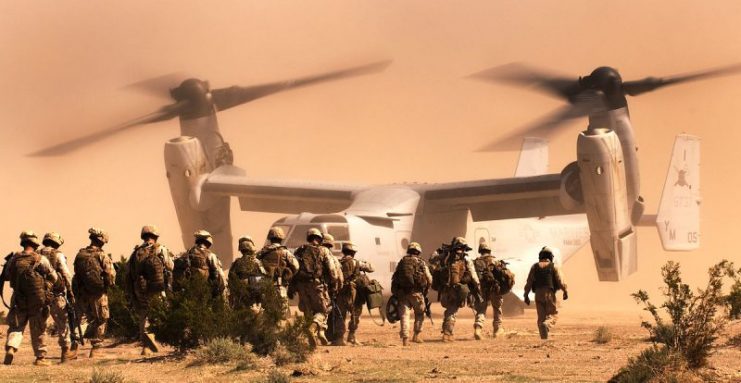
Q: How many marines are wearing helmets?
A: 14